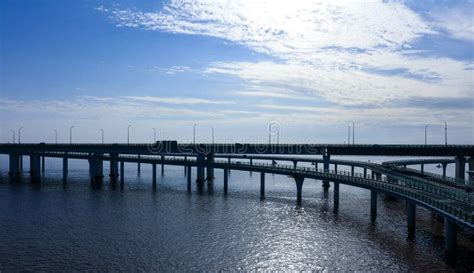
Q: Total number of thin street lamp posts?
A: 15